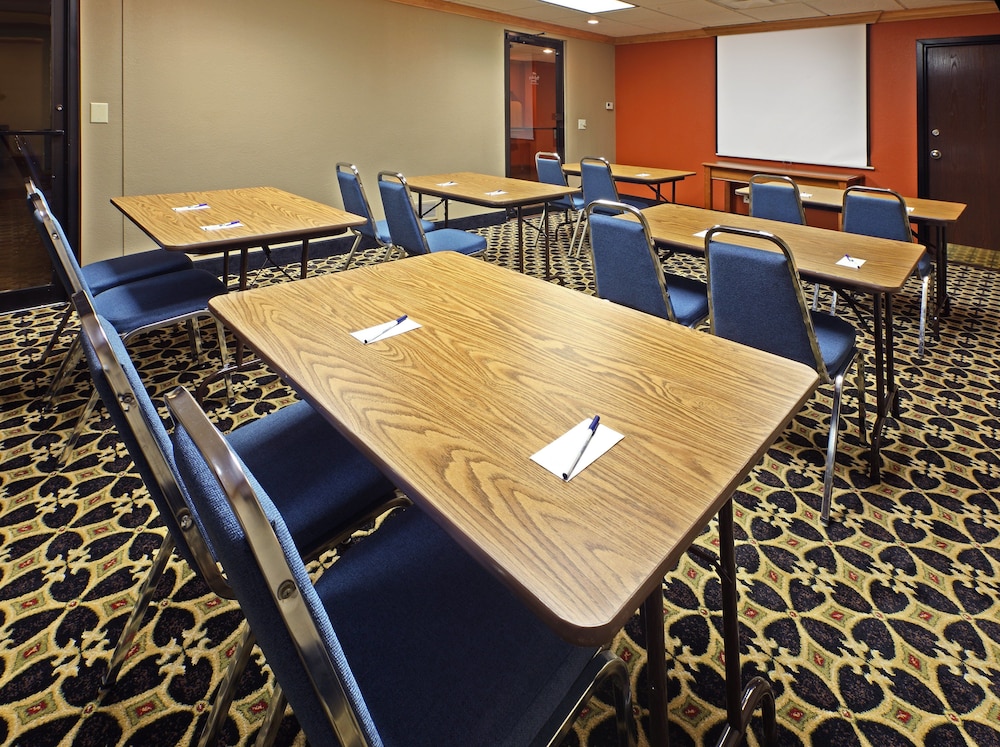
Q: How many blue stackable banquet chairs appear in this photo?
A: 12